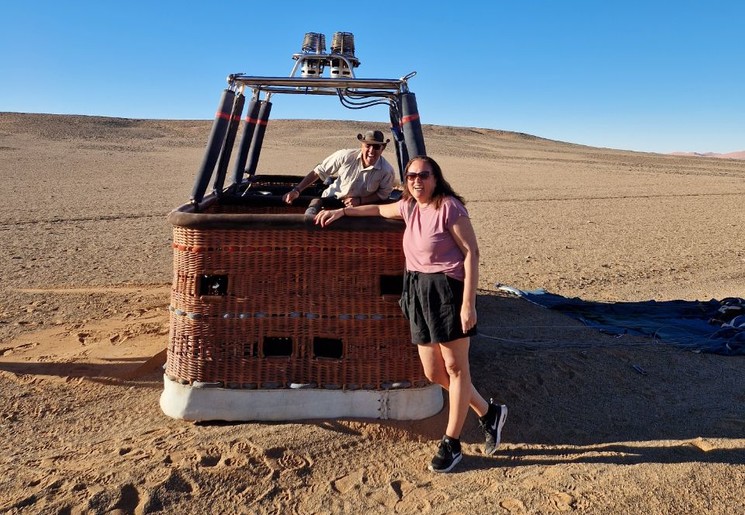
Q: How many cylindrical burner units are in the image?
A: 2